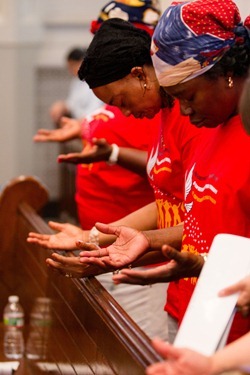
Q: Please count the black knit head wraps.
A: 1